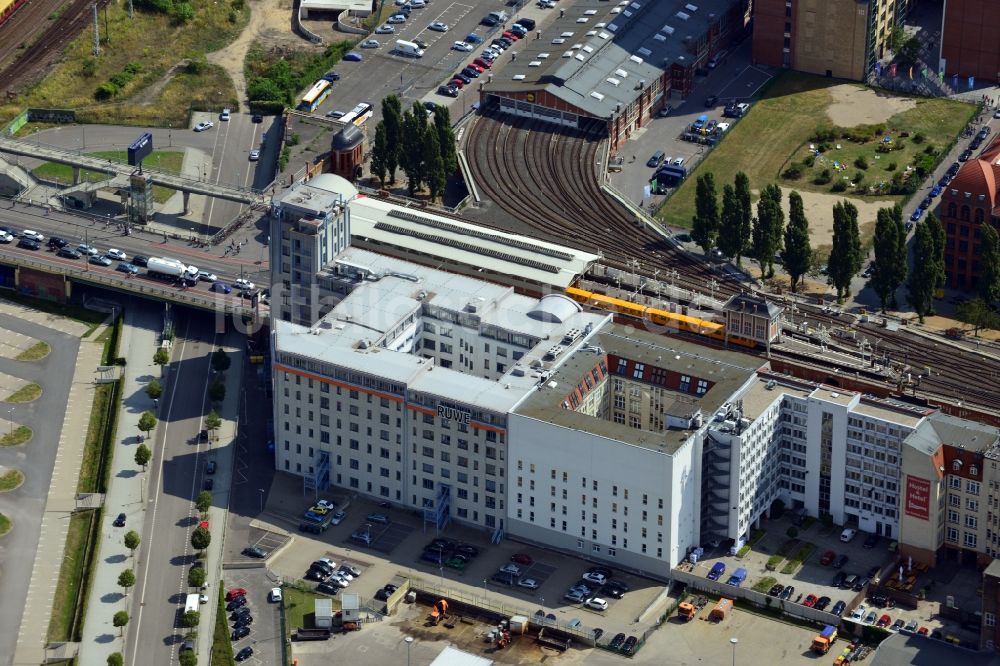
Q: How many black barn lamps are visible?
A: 0